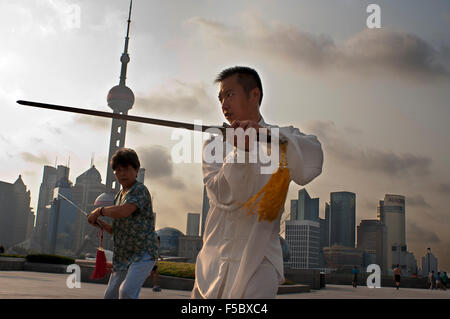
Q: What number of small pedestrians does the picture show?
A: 5